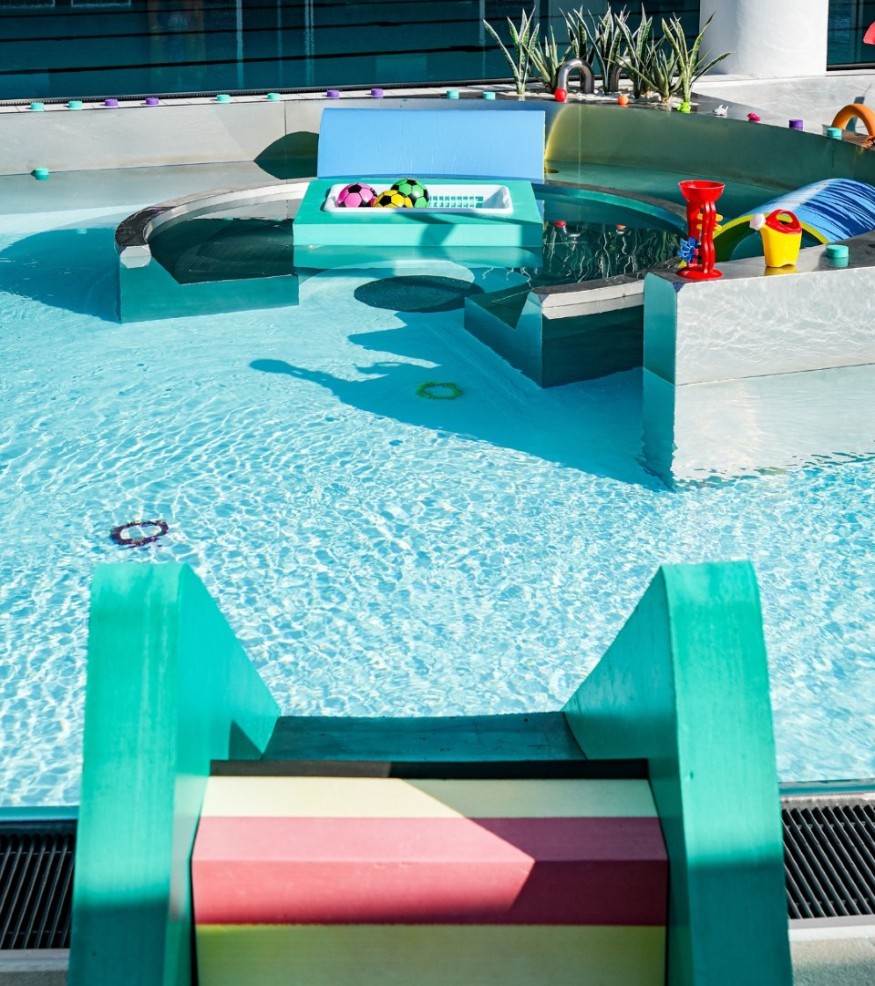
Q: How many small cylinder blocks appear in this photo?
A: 14